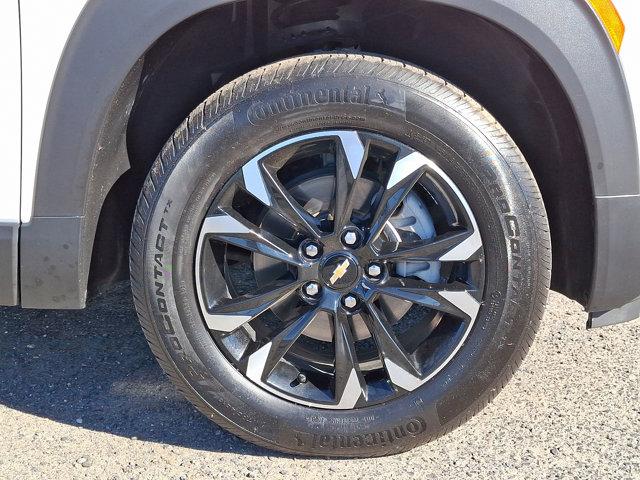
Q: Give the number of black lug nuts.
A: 0